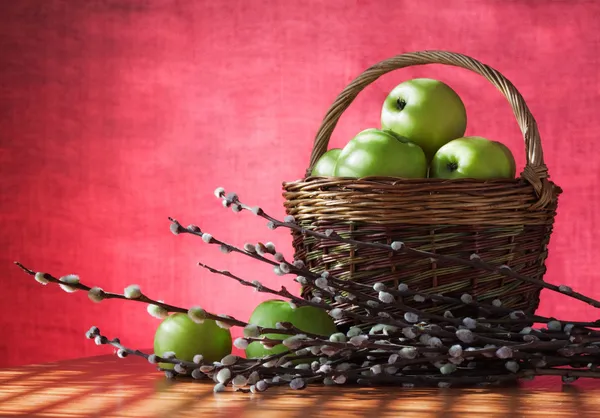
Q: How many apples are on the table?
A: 2